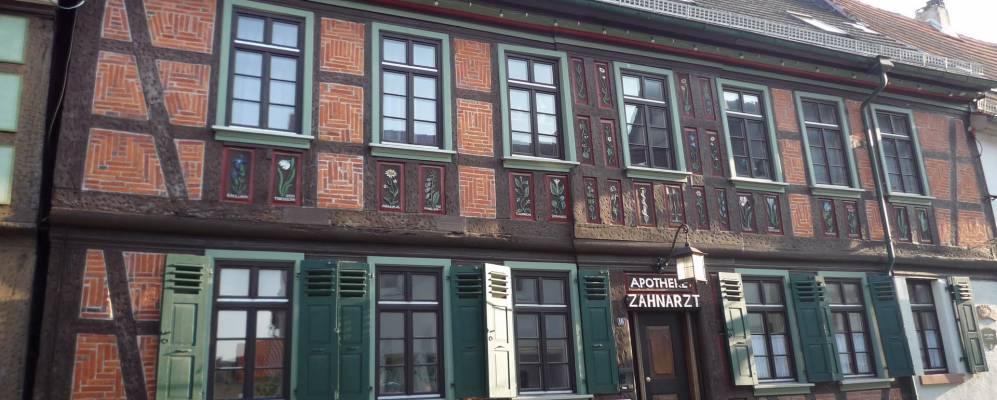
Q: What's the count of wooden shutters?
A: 11